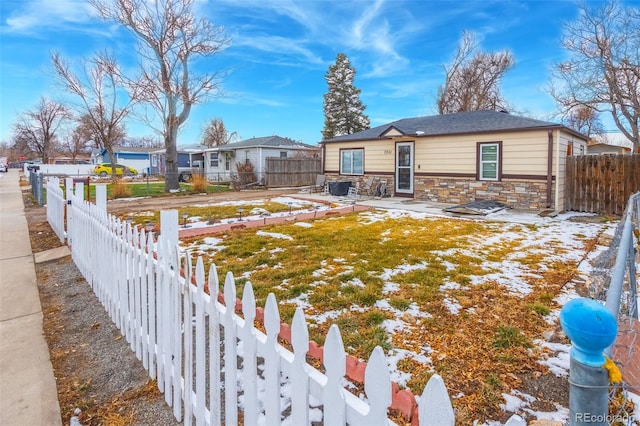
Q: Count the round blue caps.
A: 1